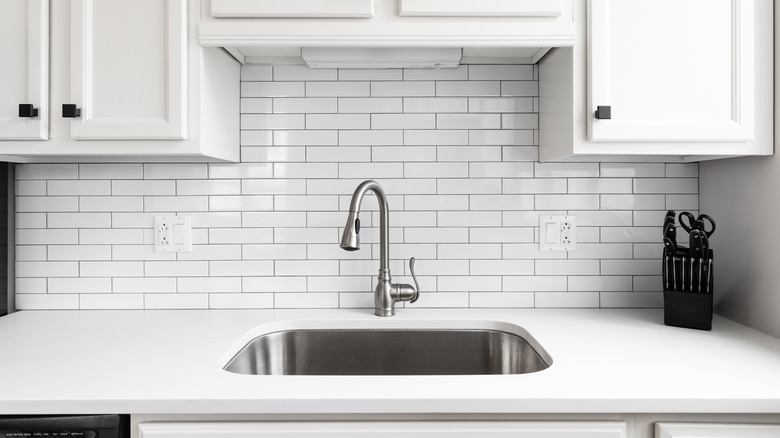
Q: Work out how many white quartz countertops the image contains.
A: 1